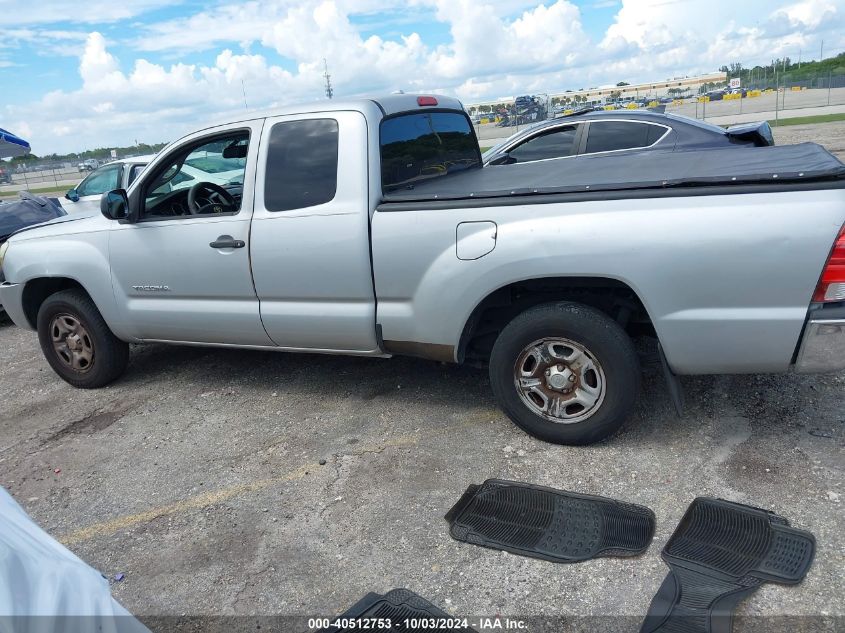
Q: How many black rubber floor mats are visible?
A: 3